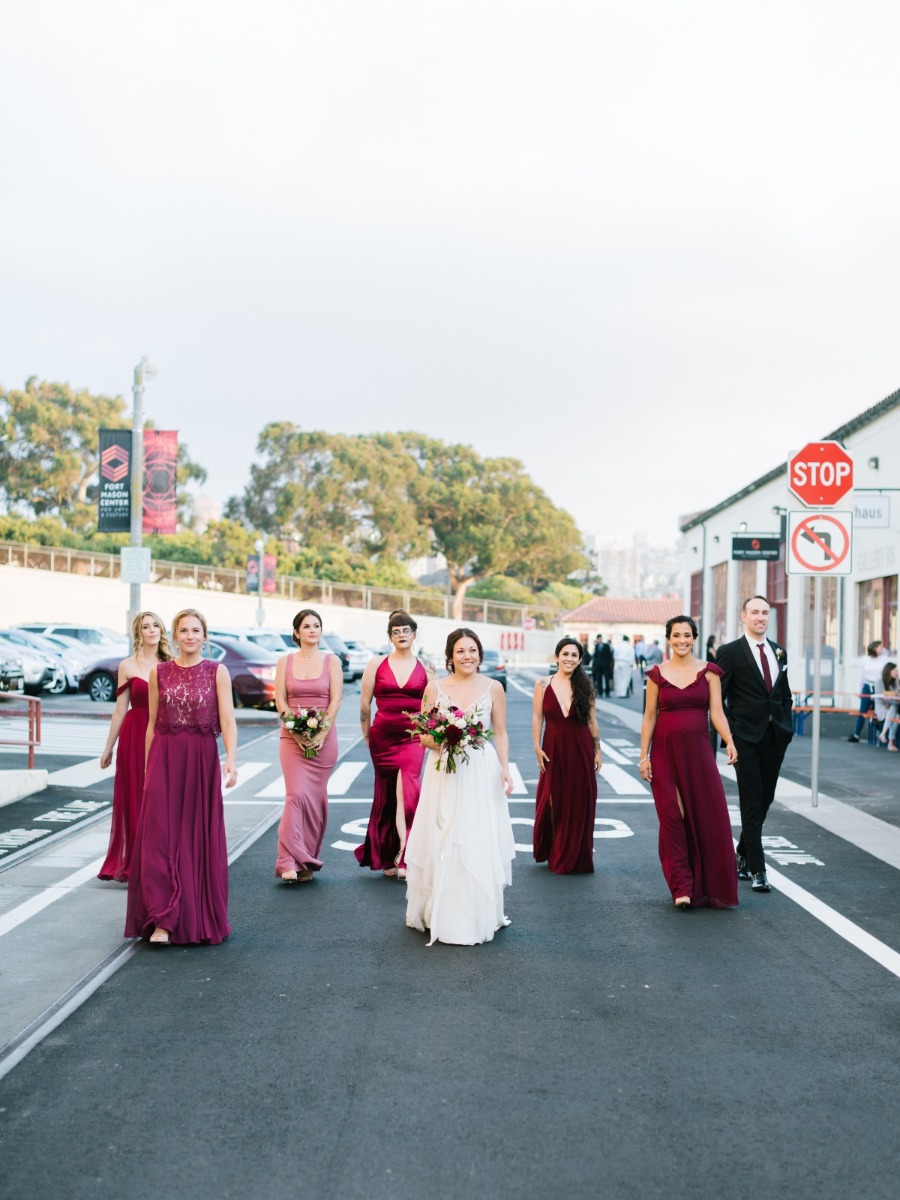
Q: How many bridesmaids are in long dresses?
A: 6